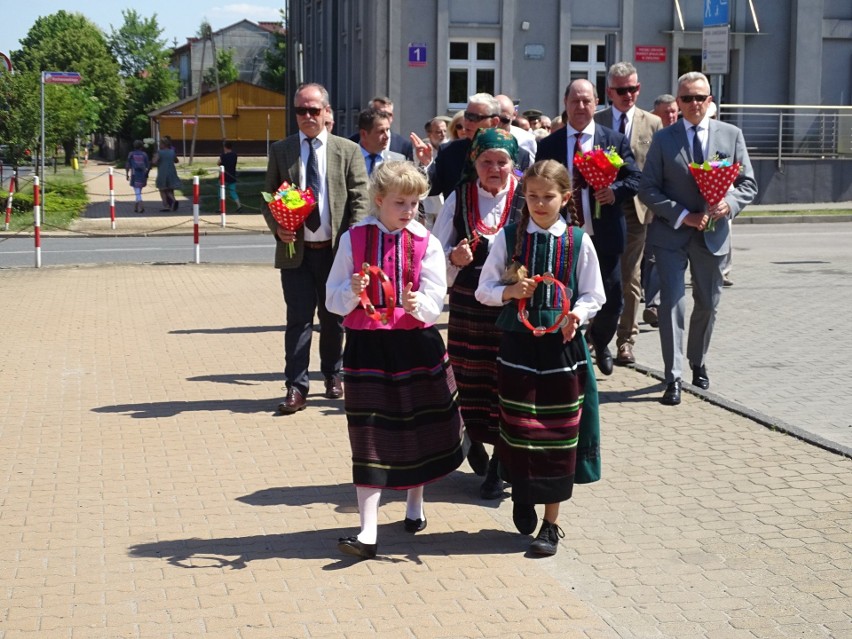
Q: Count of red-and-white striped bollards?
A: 5